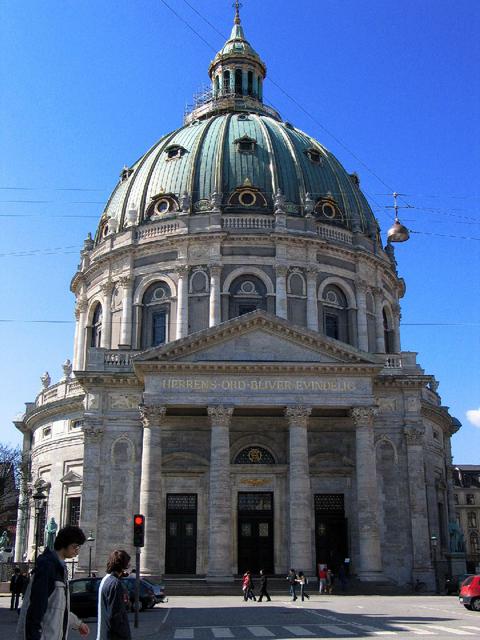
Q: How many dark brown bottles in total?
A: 0